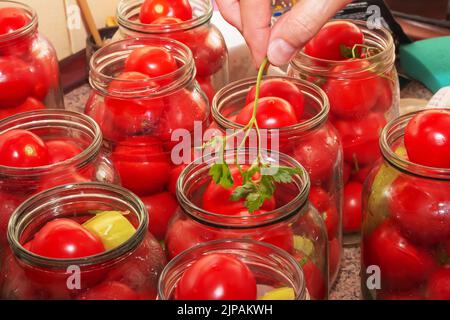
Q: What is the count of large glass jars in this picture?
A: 10